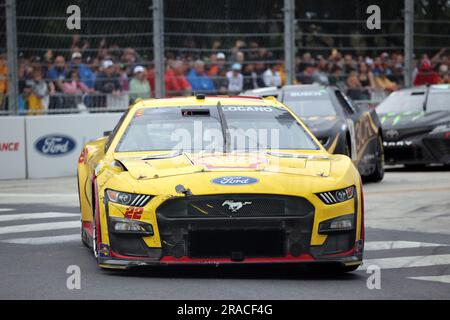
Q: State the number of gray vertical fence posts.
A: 4